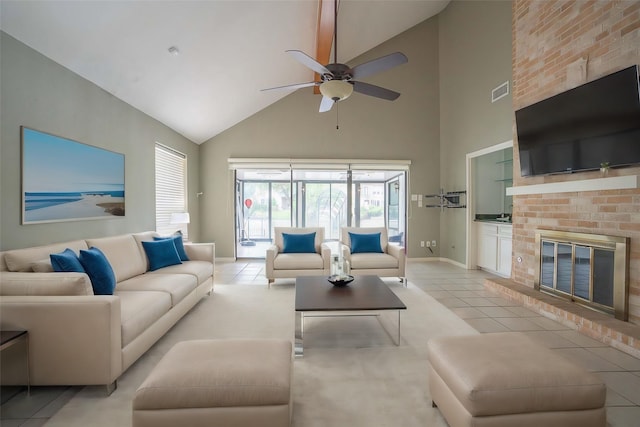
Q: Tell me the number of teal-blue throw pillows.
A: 6